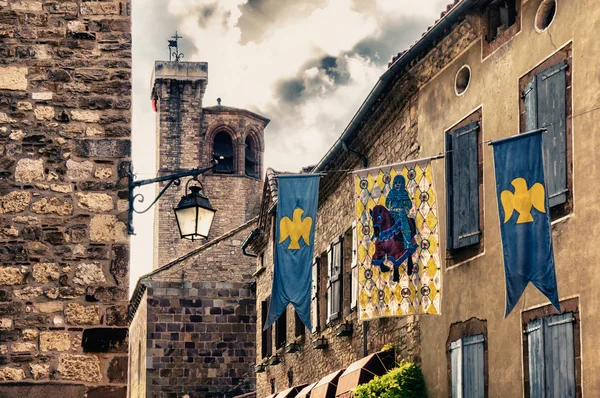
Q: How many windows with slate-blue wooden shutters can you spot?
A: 4